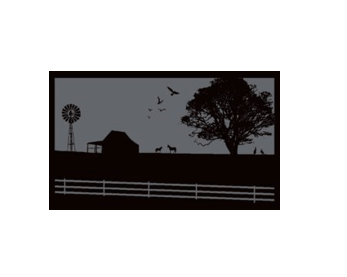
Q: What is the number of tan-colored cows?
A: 0